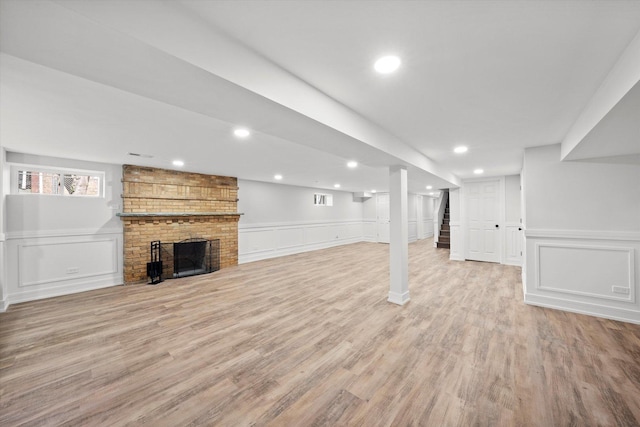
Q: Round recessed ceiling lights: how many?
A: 11